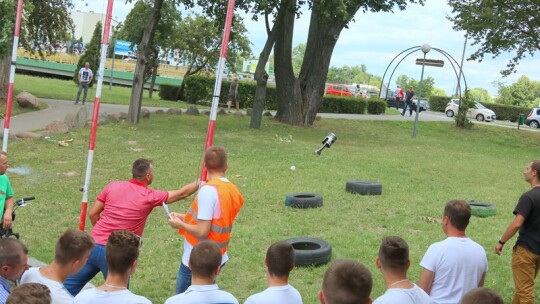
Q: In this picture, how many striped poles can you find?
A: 3